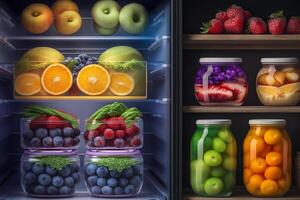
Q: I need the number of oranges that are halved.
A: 4